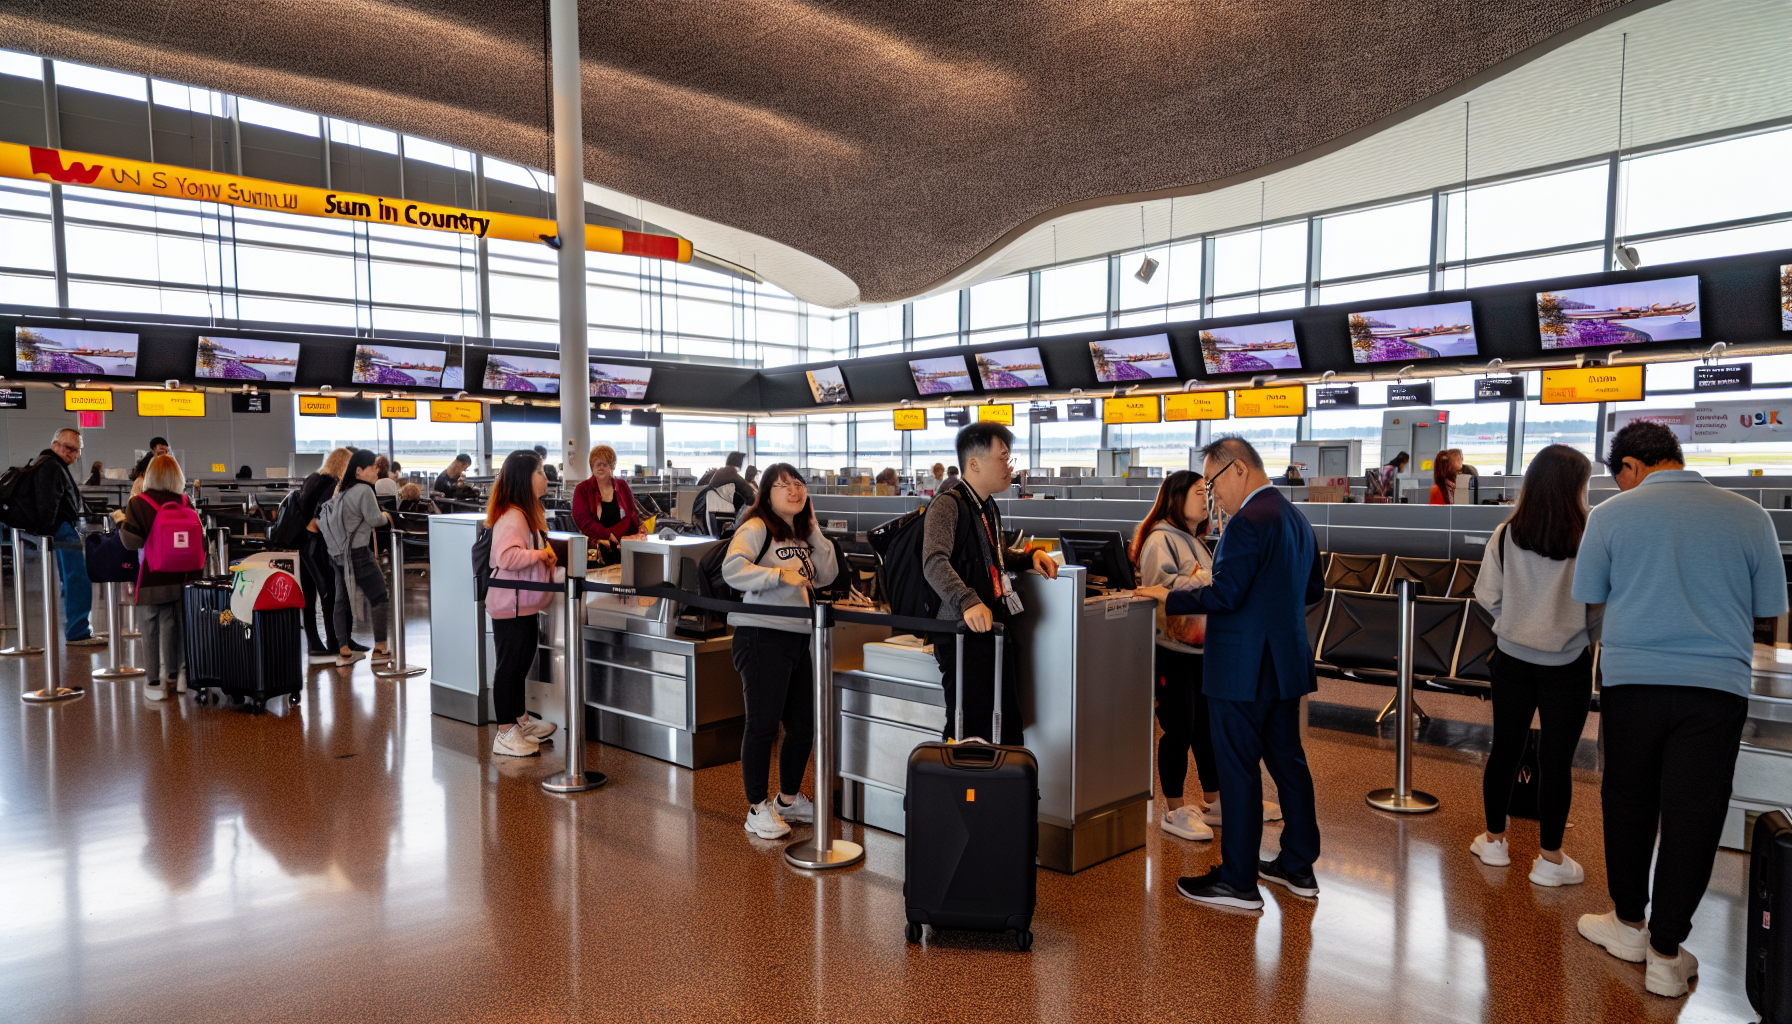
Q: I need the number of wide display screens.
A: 13